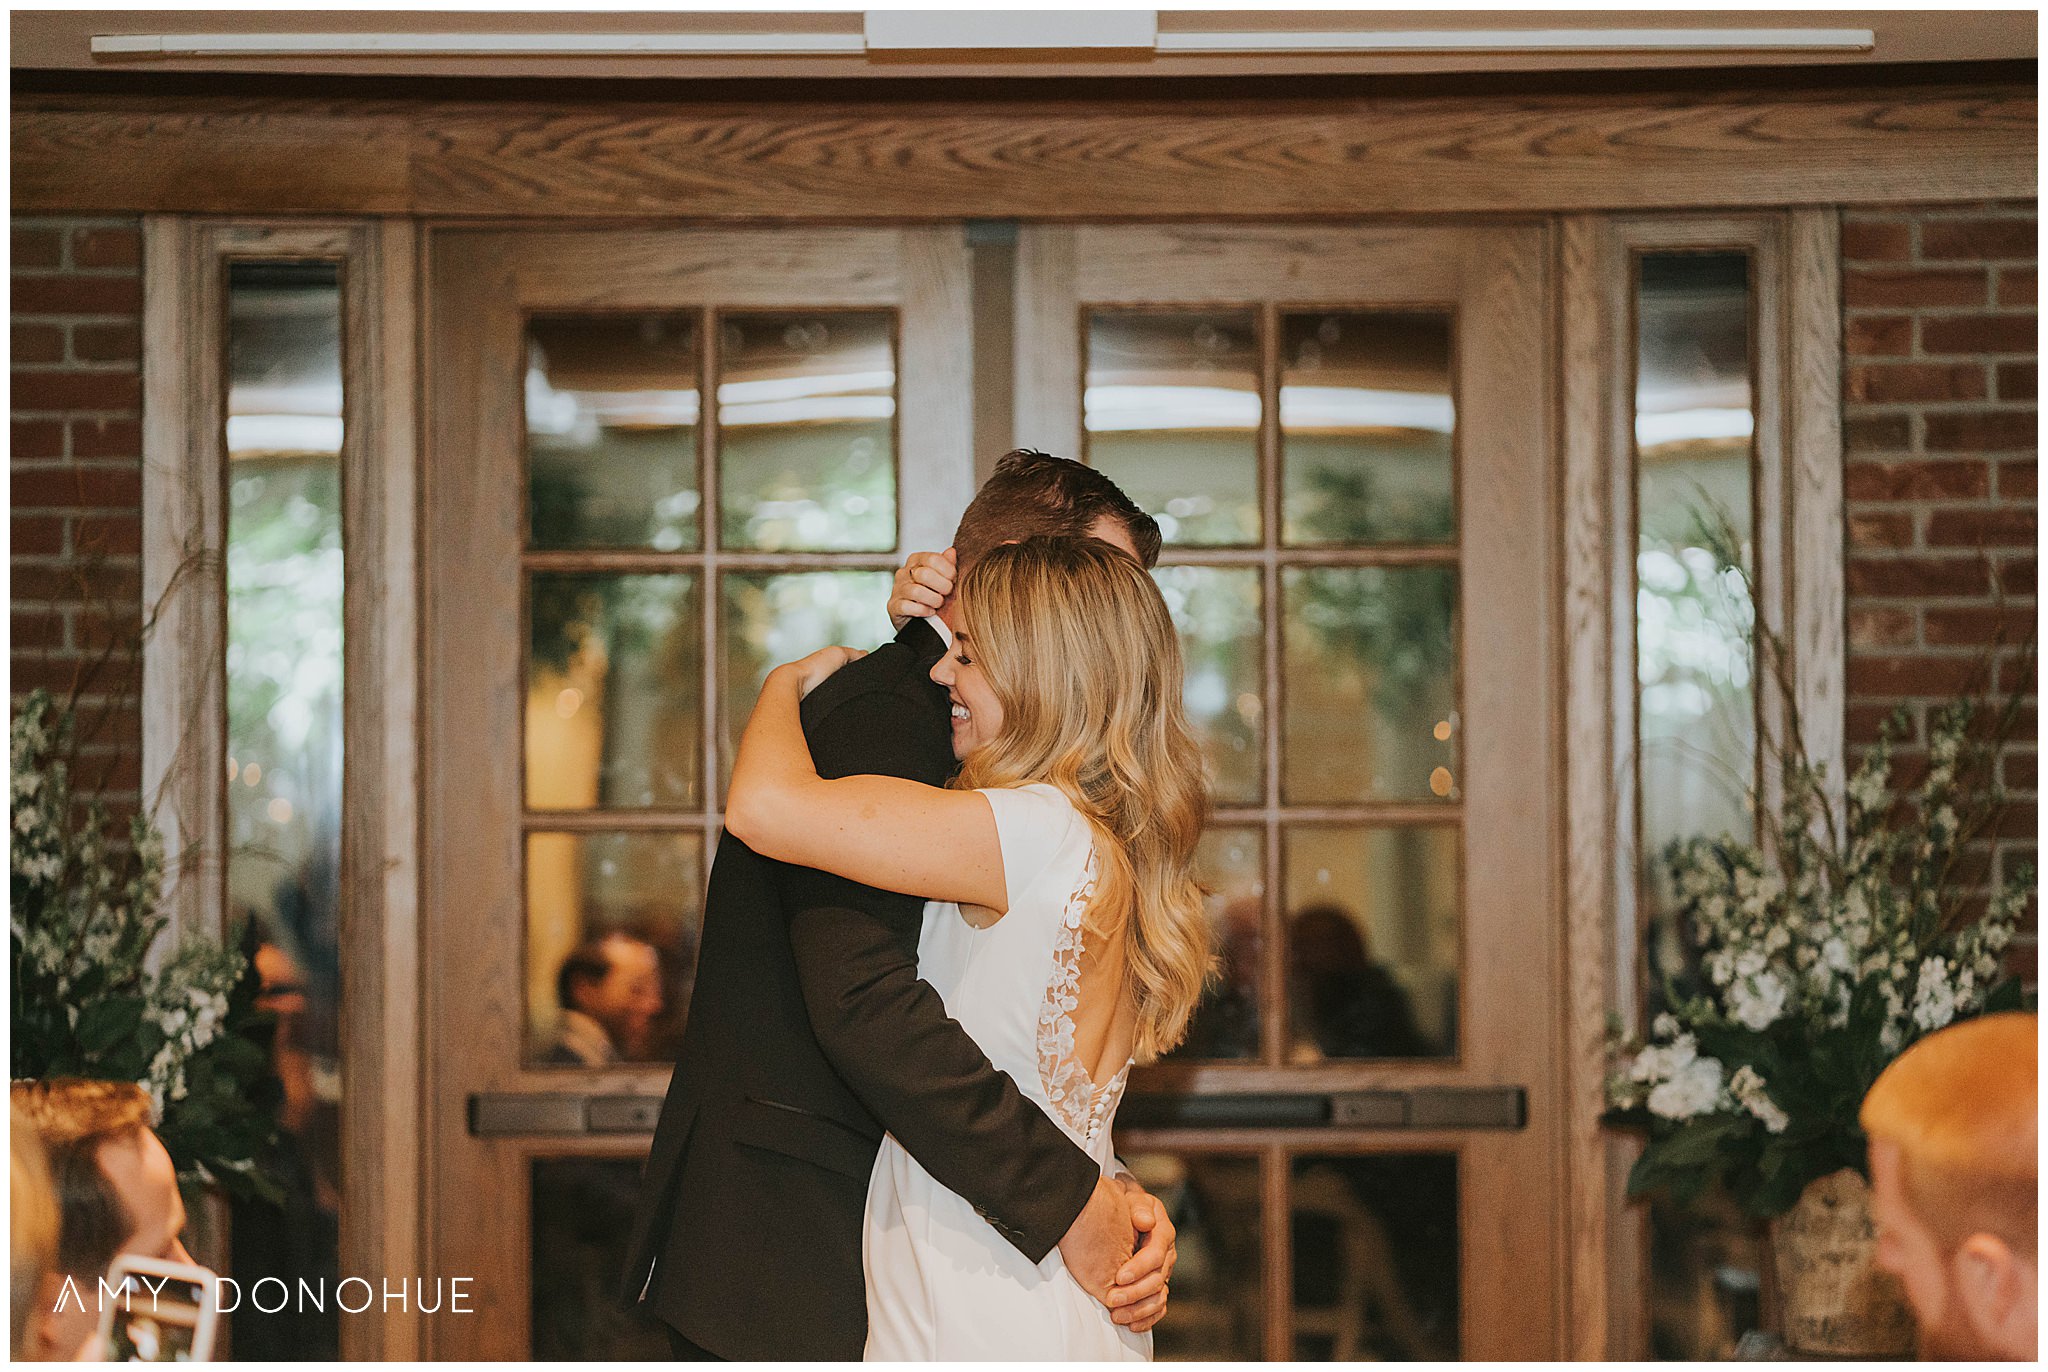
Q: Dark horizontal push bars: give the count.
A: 2